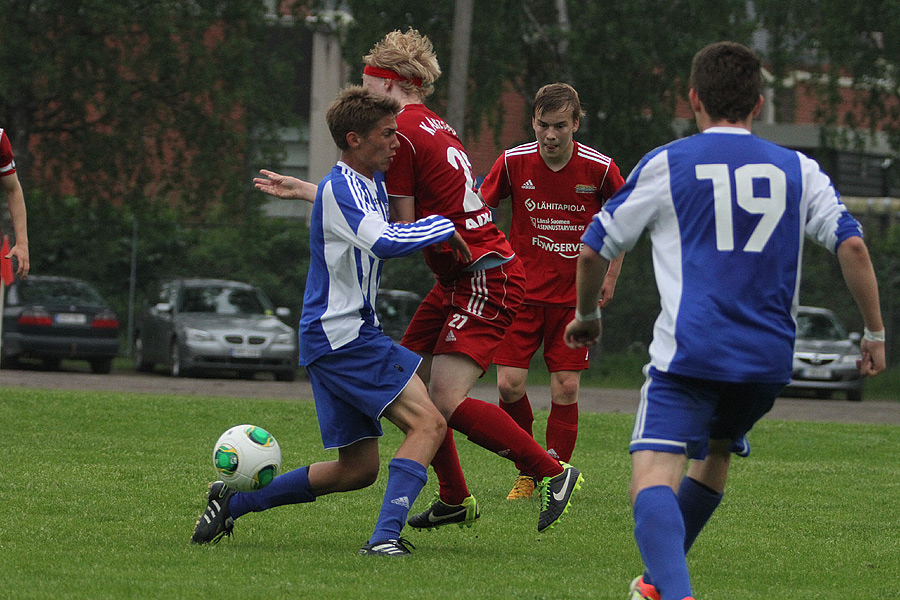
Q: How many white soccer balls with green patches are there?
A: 1